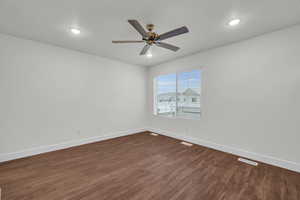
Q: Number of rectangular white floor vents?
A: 3